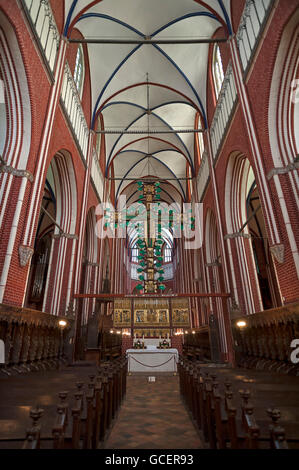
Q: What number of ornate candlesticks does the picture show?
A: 4